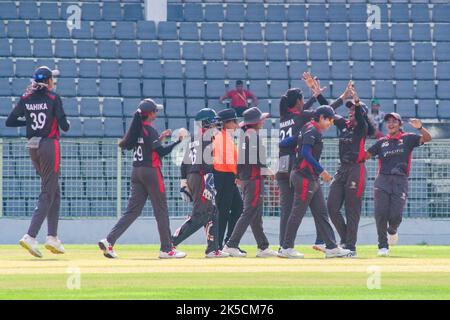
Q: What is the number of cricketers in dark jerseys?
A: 8